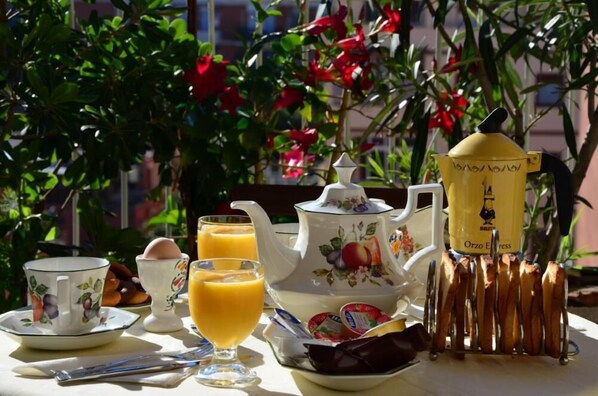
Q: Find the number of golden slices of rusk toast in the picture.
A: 6